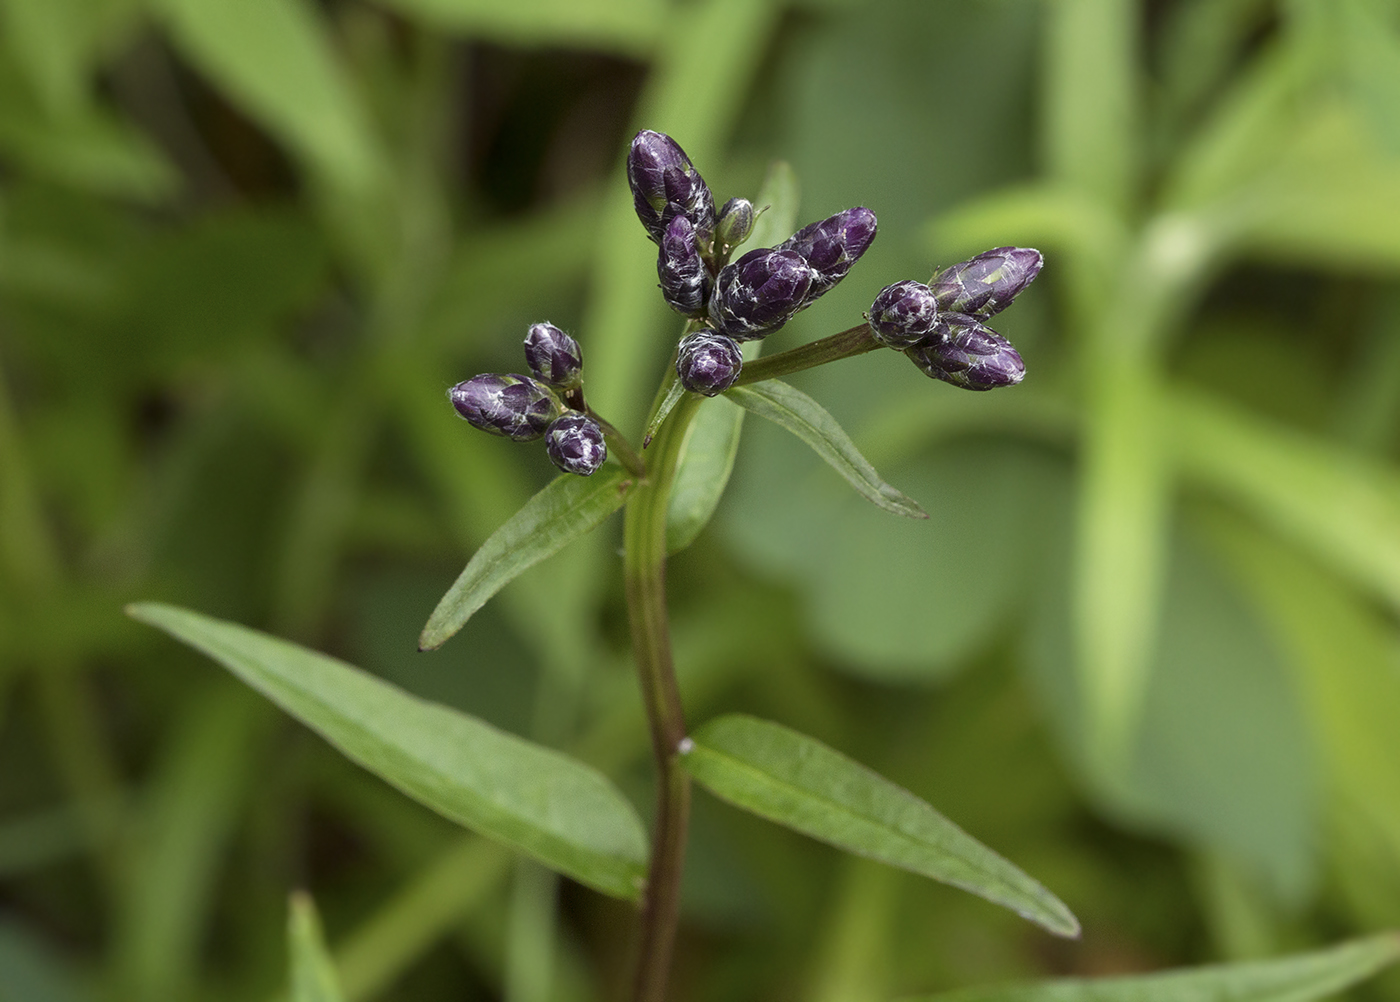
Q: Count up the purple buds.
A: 12